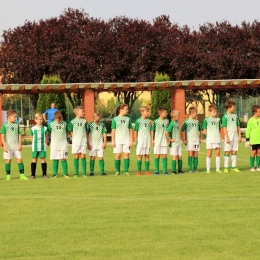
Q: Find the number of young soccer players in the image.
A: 13